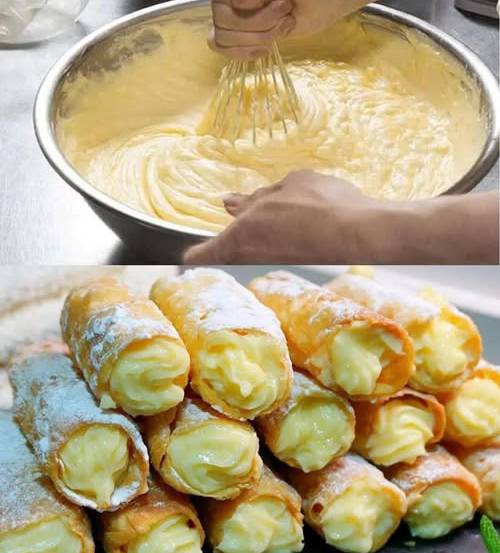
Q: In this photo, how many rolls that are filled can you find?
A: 15